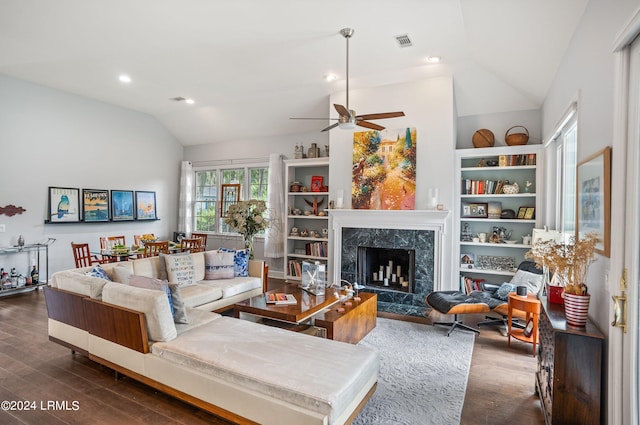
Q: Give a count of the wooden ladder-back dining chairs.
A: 6